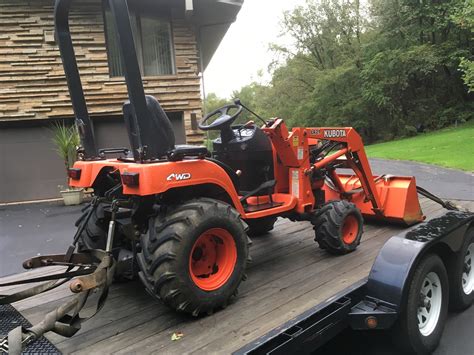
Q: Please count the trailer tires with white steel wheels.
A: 2